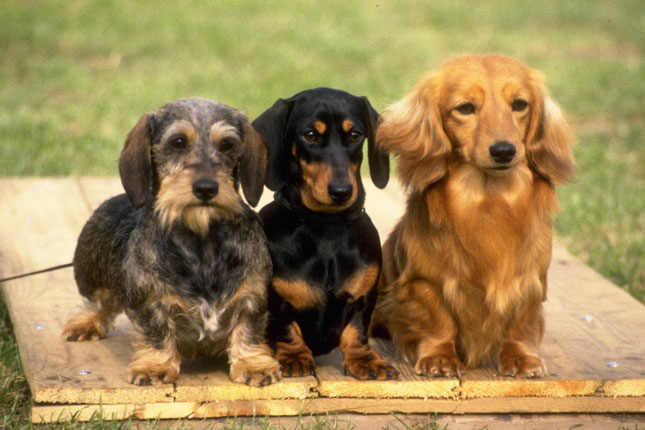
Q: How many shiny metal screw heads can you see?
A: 4